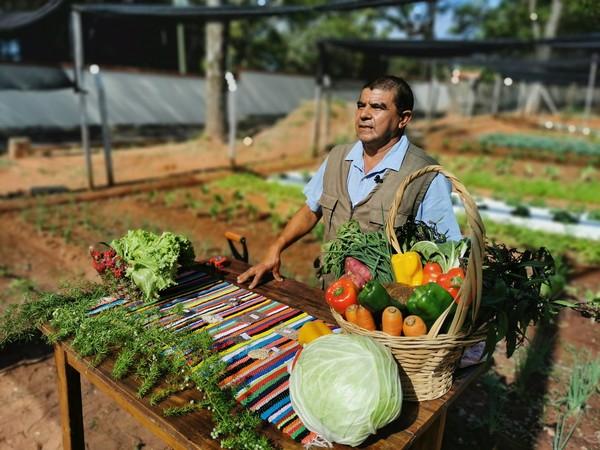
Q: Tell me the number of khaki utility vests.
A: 1